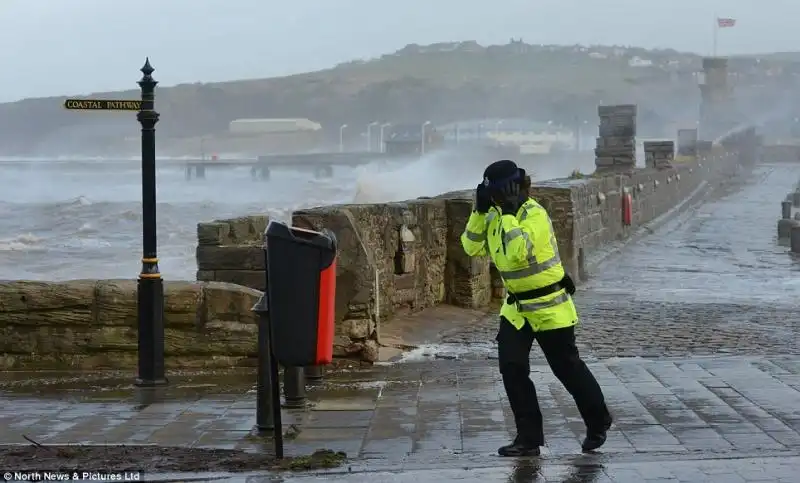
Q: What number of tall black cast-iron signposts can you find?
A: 1